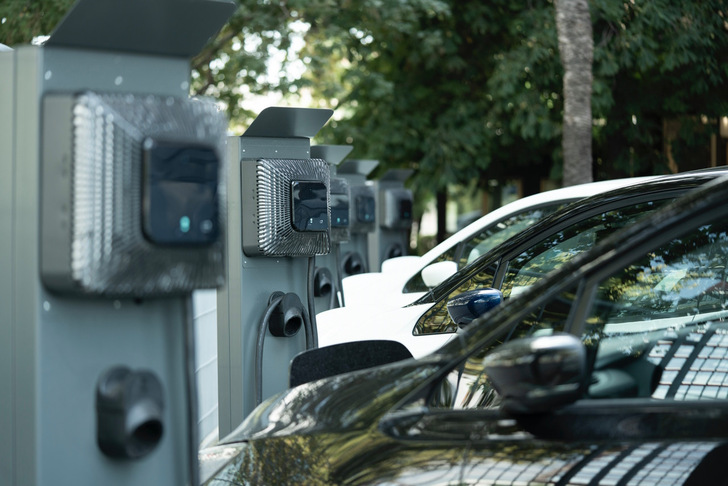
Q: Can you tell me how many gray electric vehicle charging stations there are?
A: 5